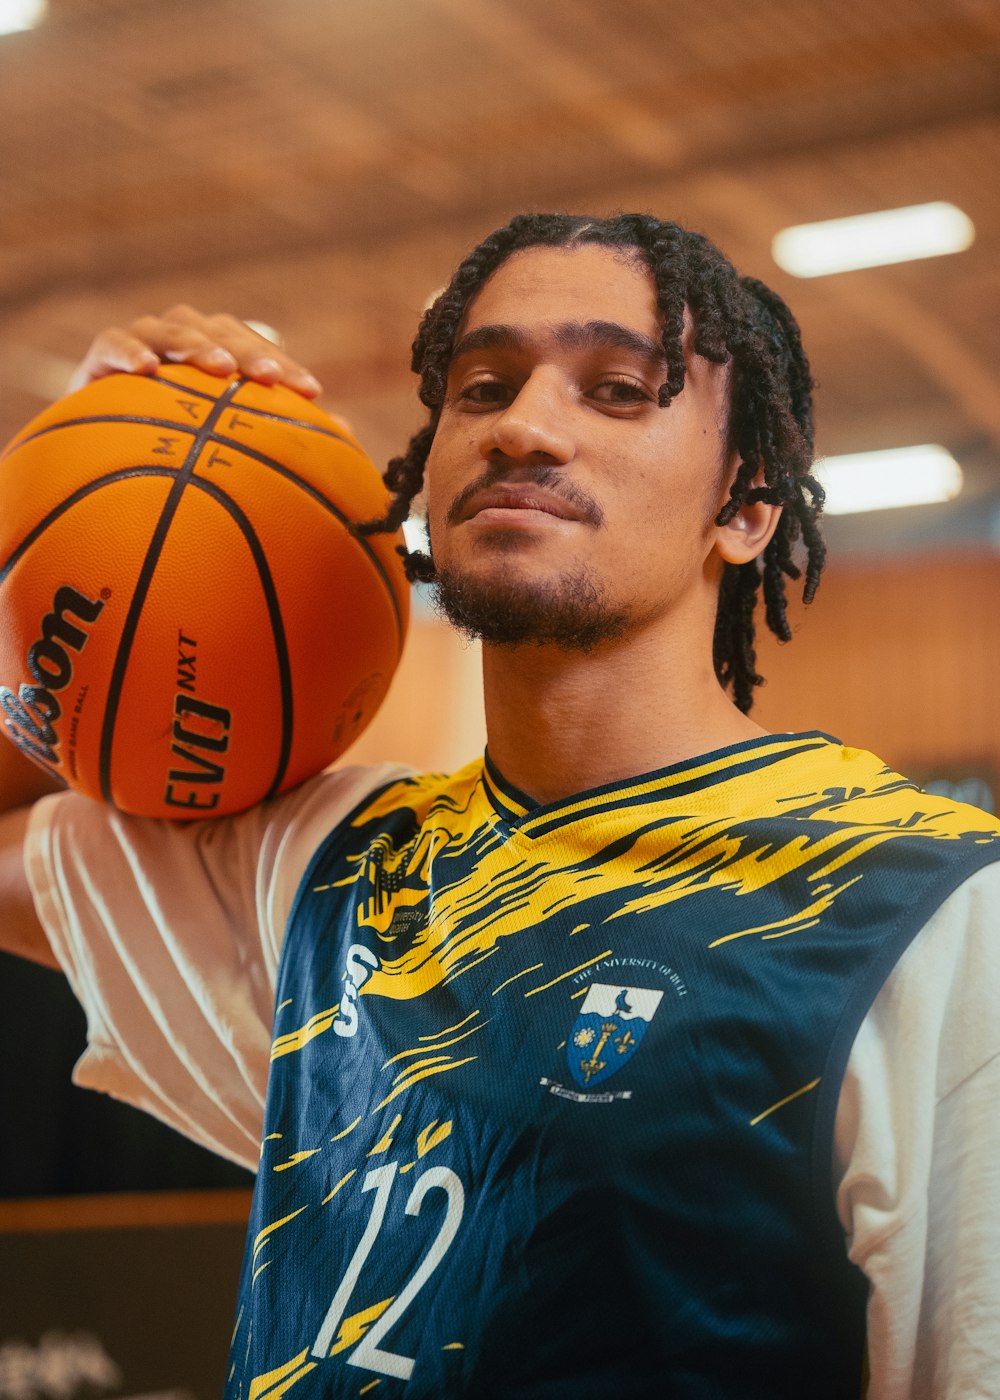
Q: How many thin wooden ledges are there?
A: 1